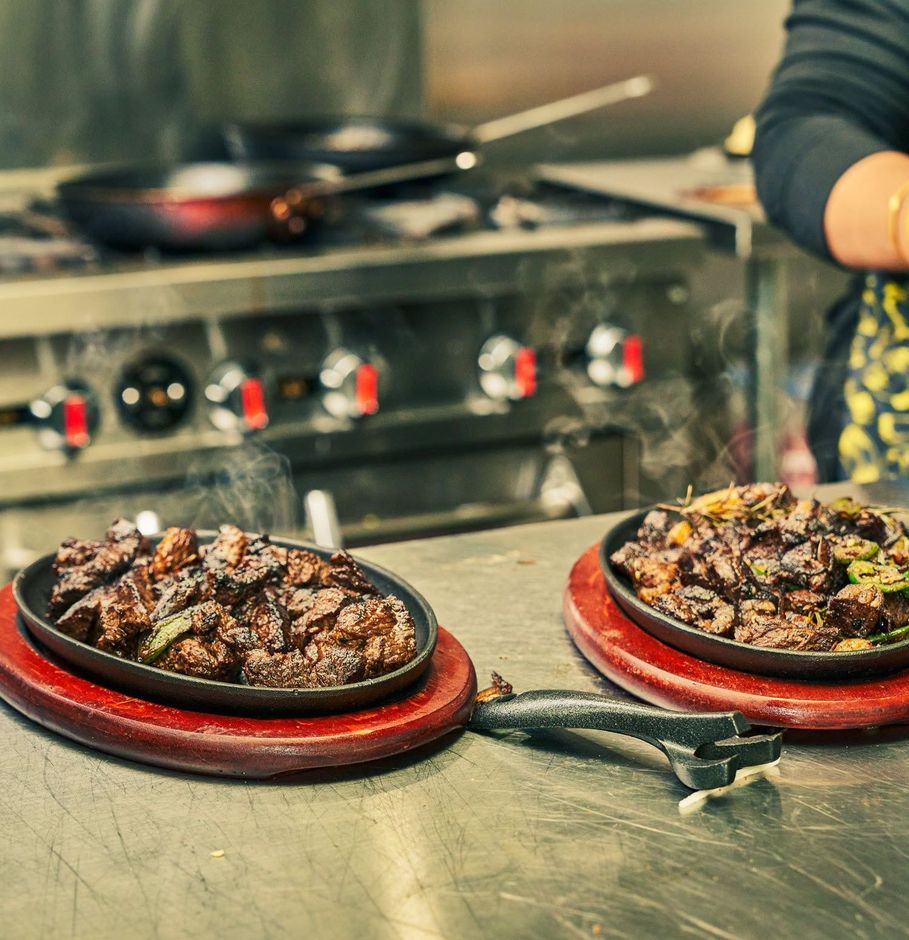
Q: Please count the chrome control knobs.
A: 5